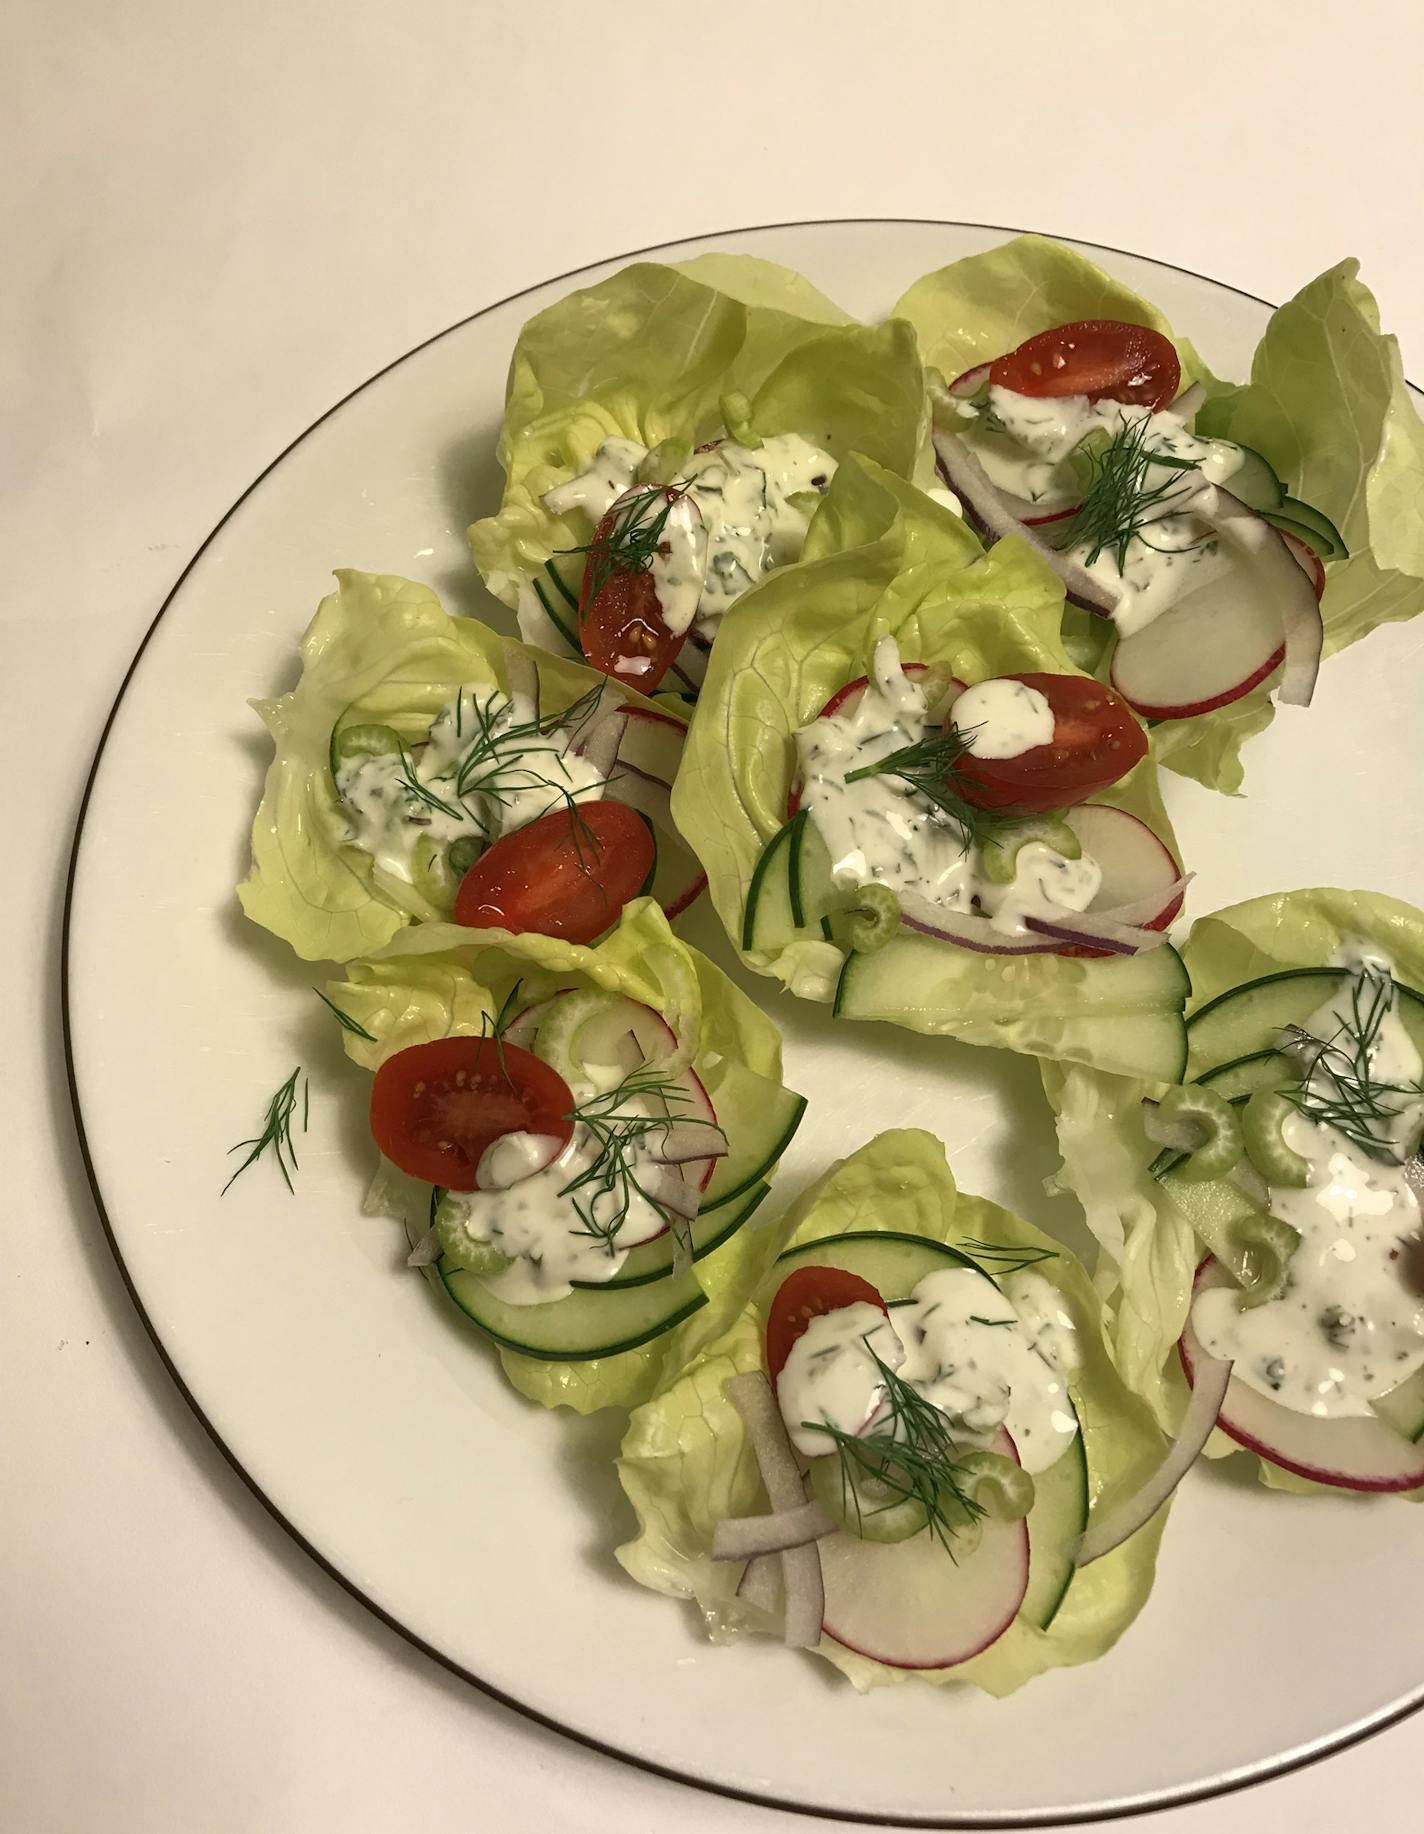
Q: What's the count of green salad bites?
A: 7